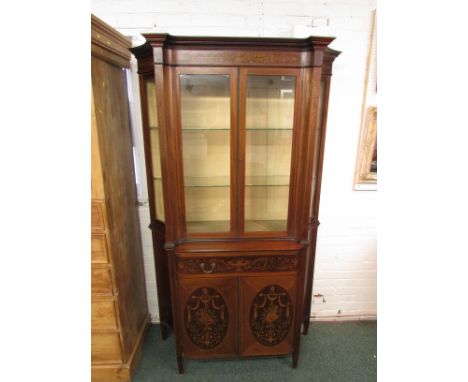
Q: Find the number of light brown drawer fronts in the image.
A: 5